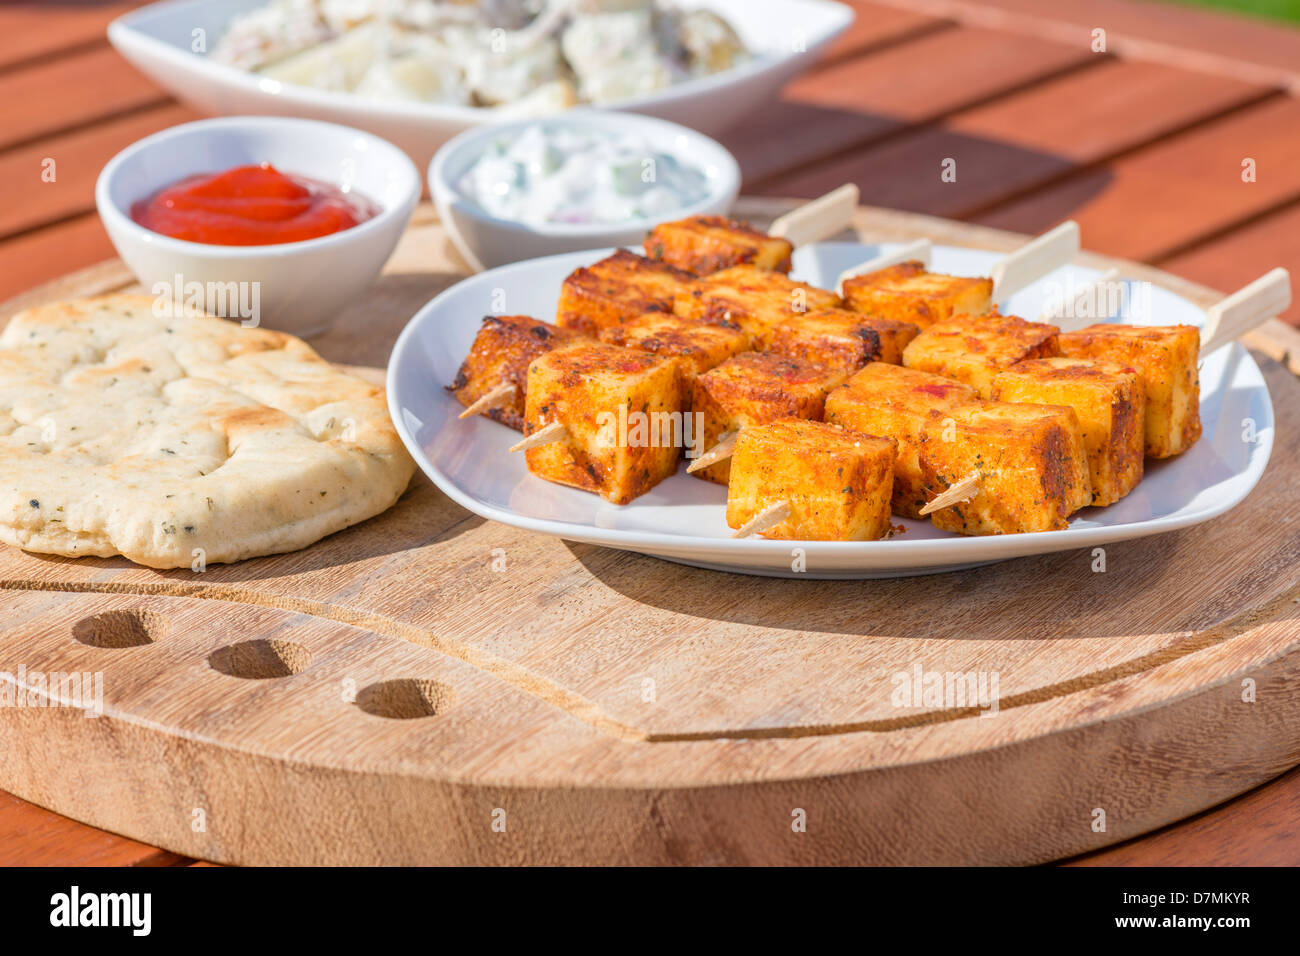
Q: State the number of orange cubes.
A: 15